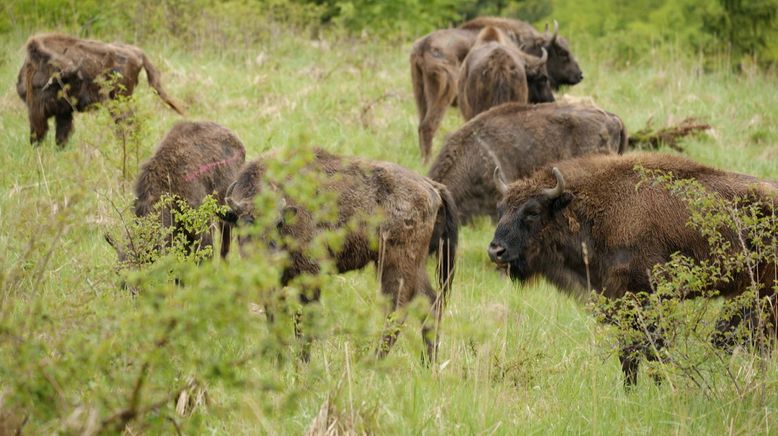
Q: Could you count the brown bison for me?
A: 7